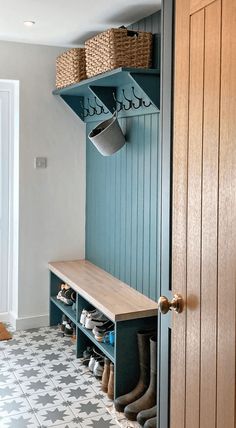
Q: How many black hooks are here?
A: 8